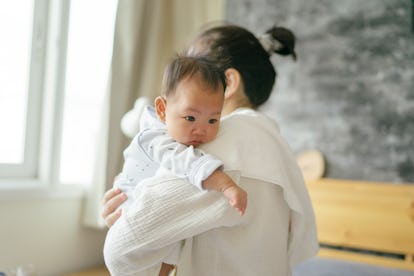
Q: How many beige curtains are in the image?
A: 1